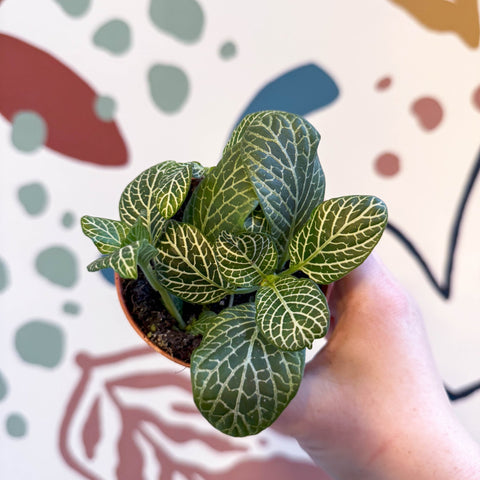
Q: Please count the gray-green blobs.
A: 15